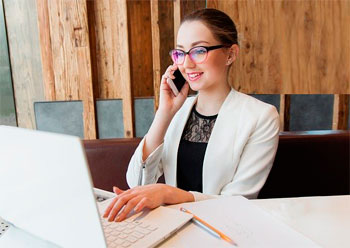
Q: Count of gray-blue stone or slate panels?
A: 5